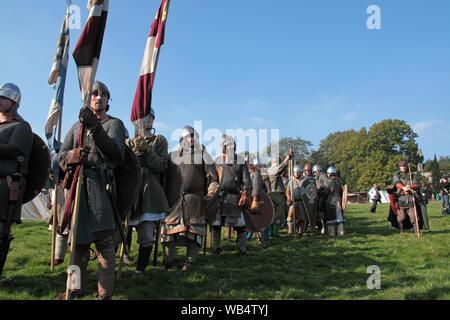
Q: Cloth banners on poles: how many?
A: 3